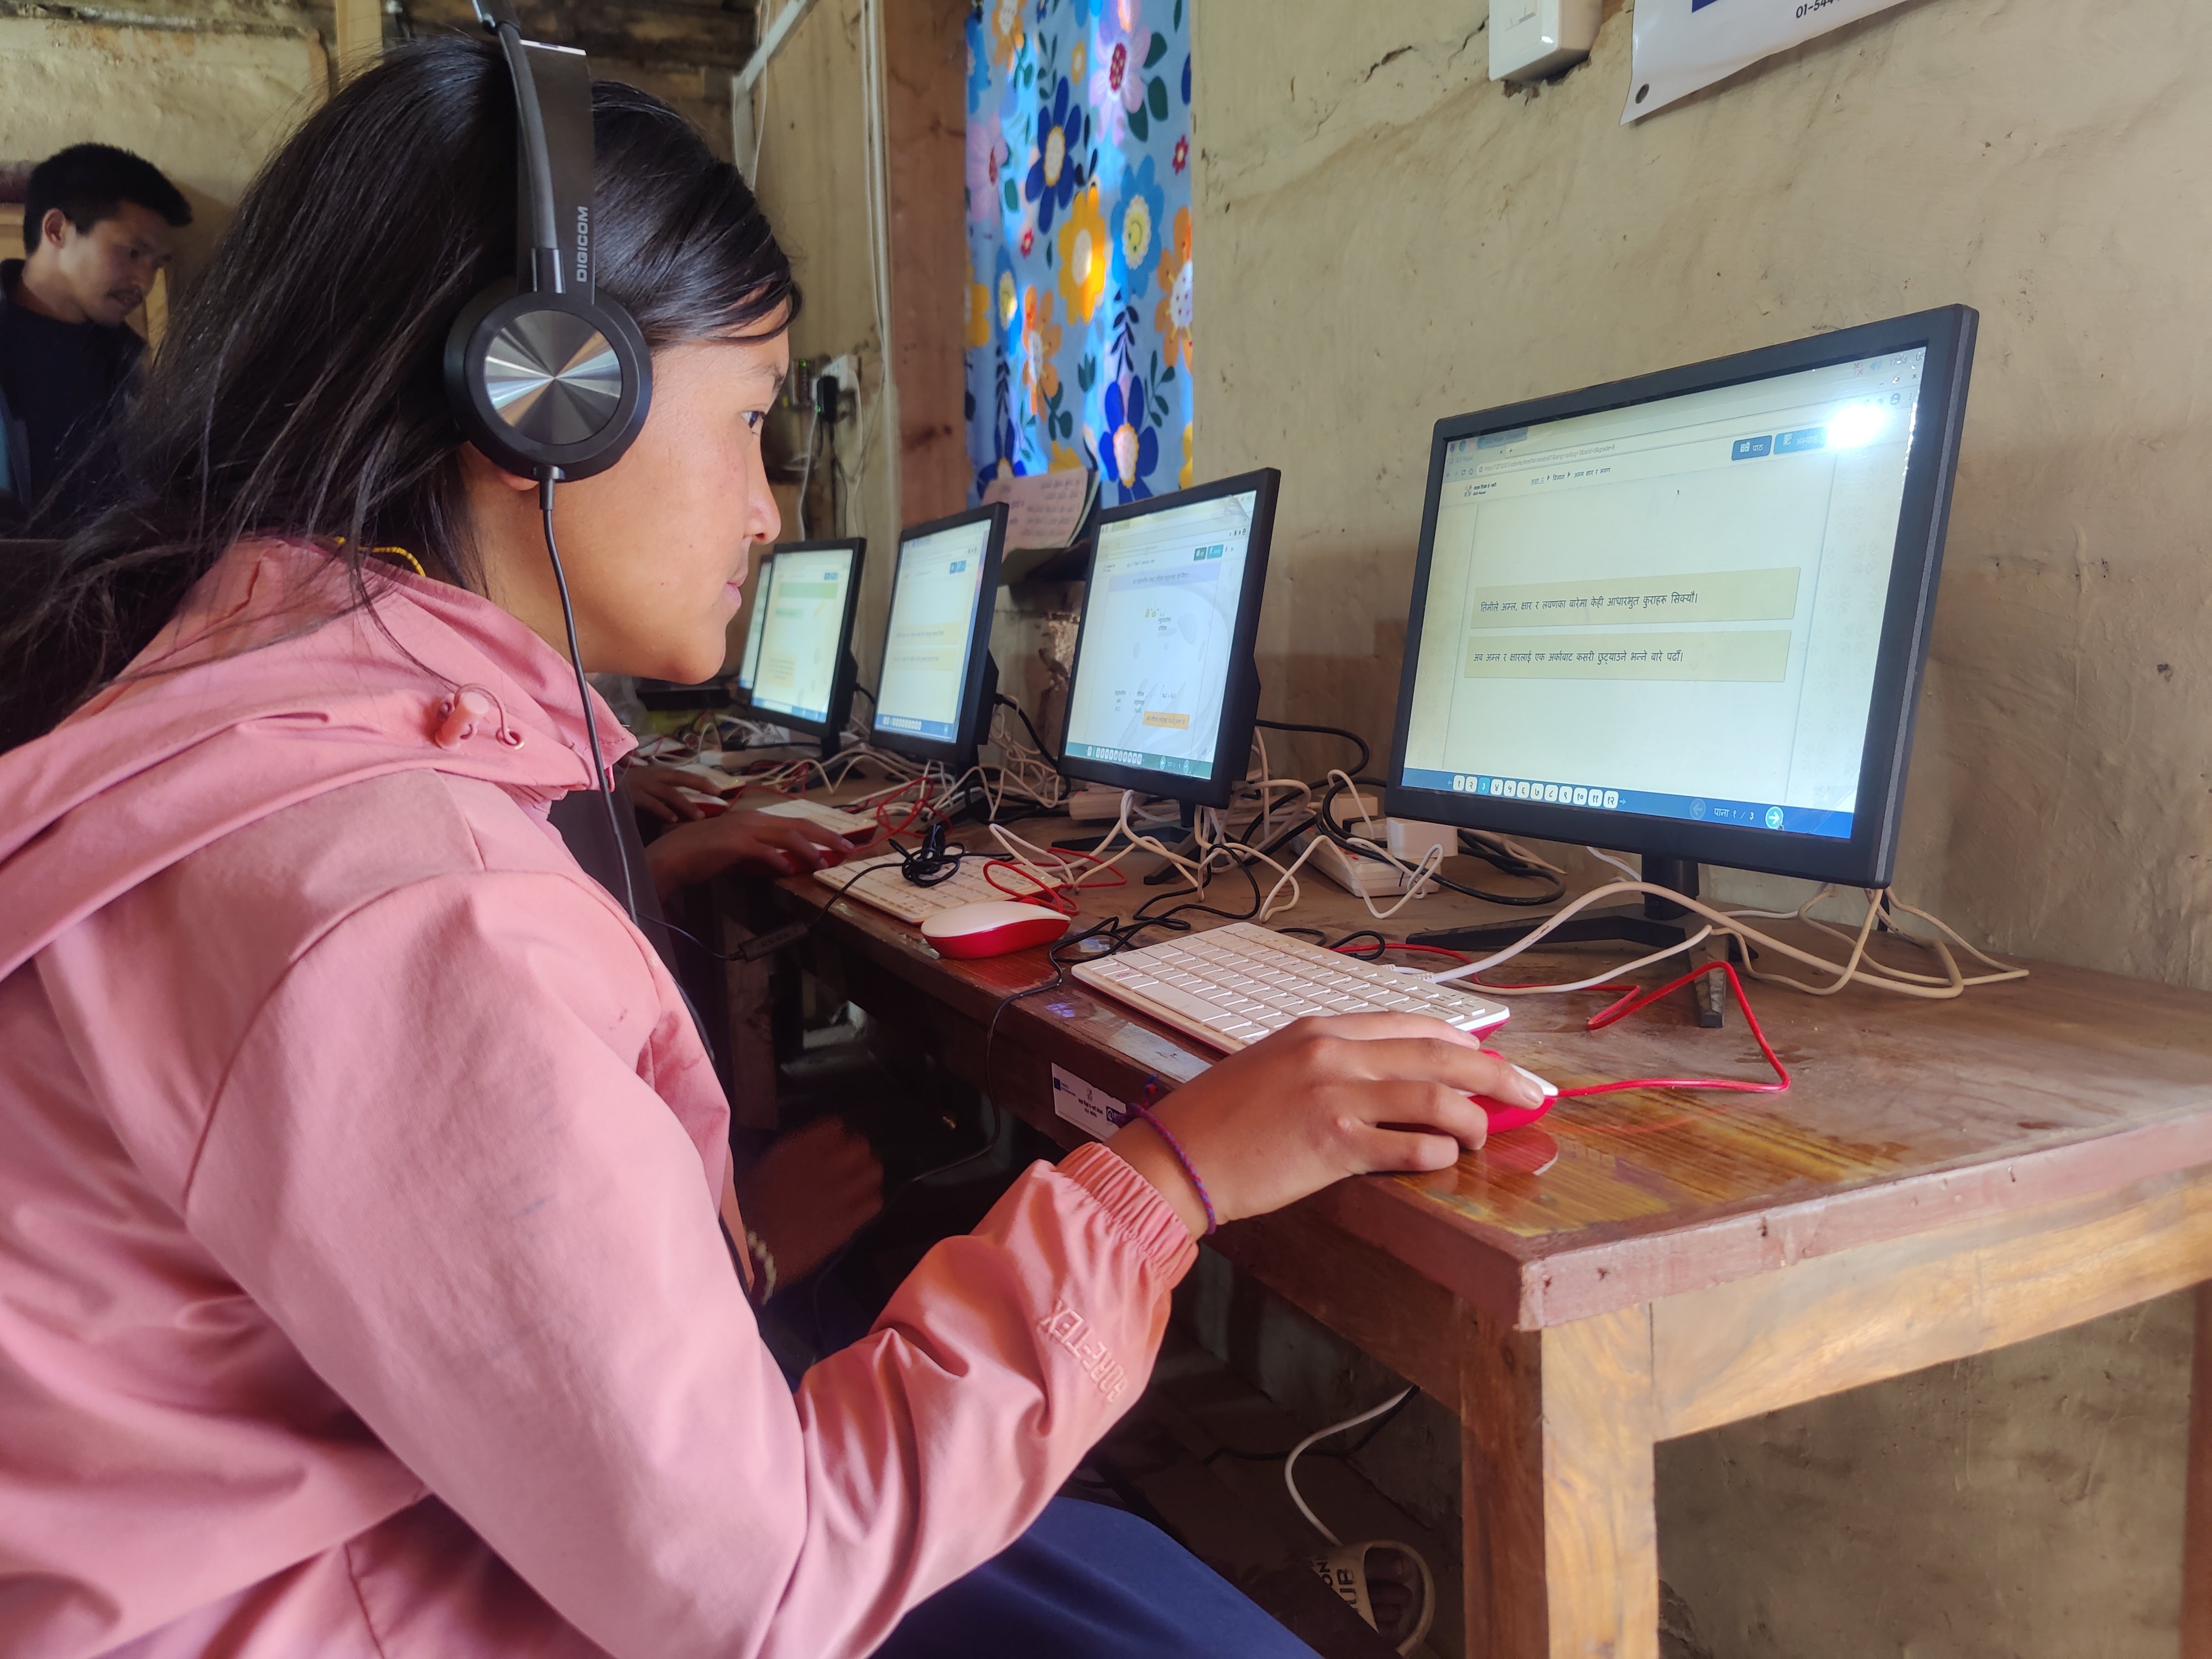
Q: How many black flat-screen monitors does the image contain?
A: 5